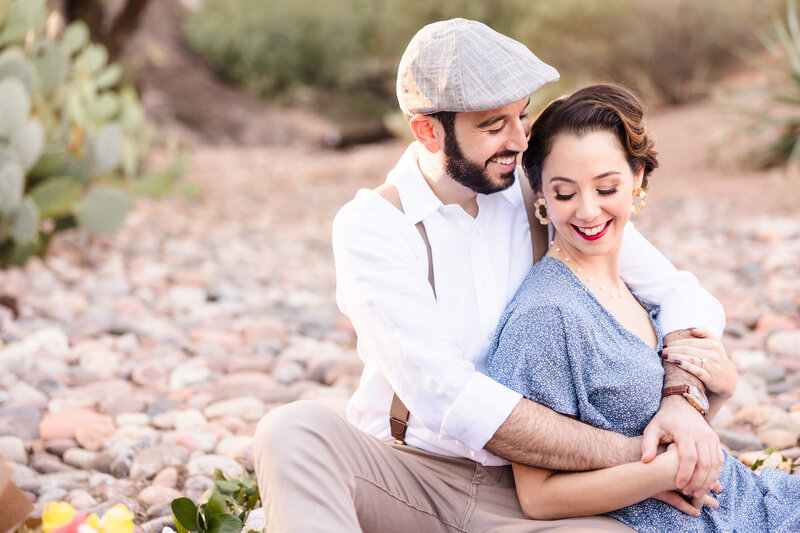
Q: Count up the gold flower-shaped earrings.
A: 2